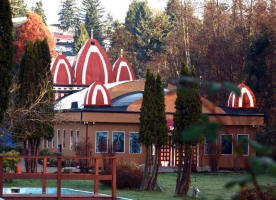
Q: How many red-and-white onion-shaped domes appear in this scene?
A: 5